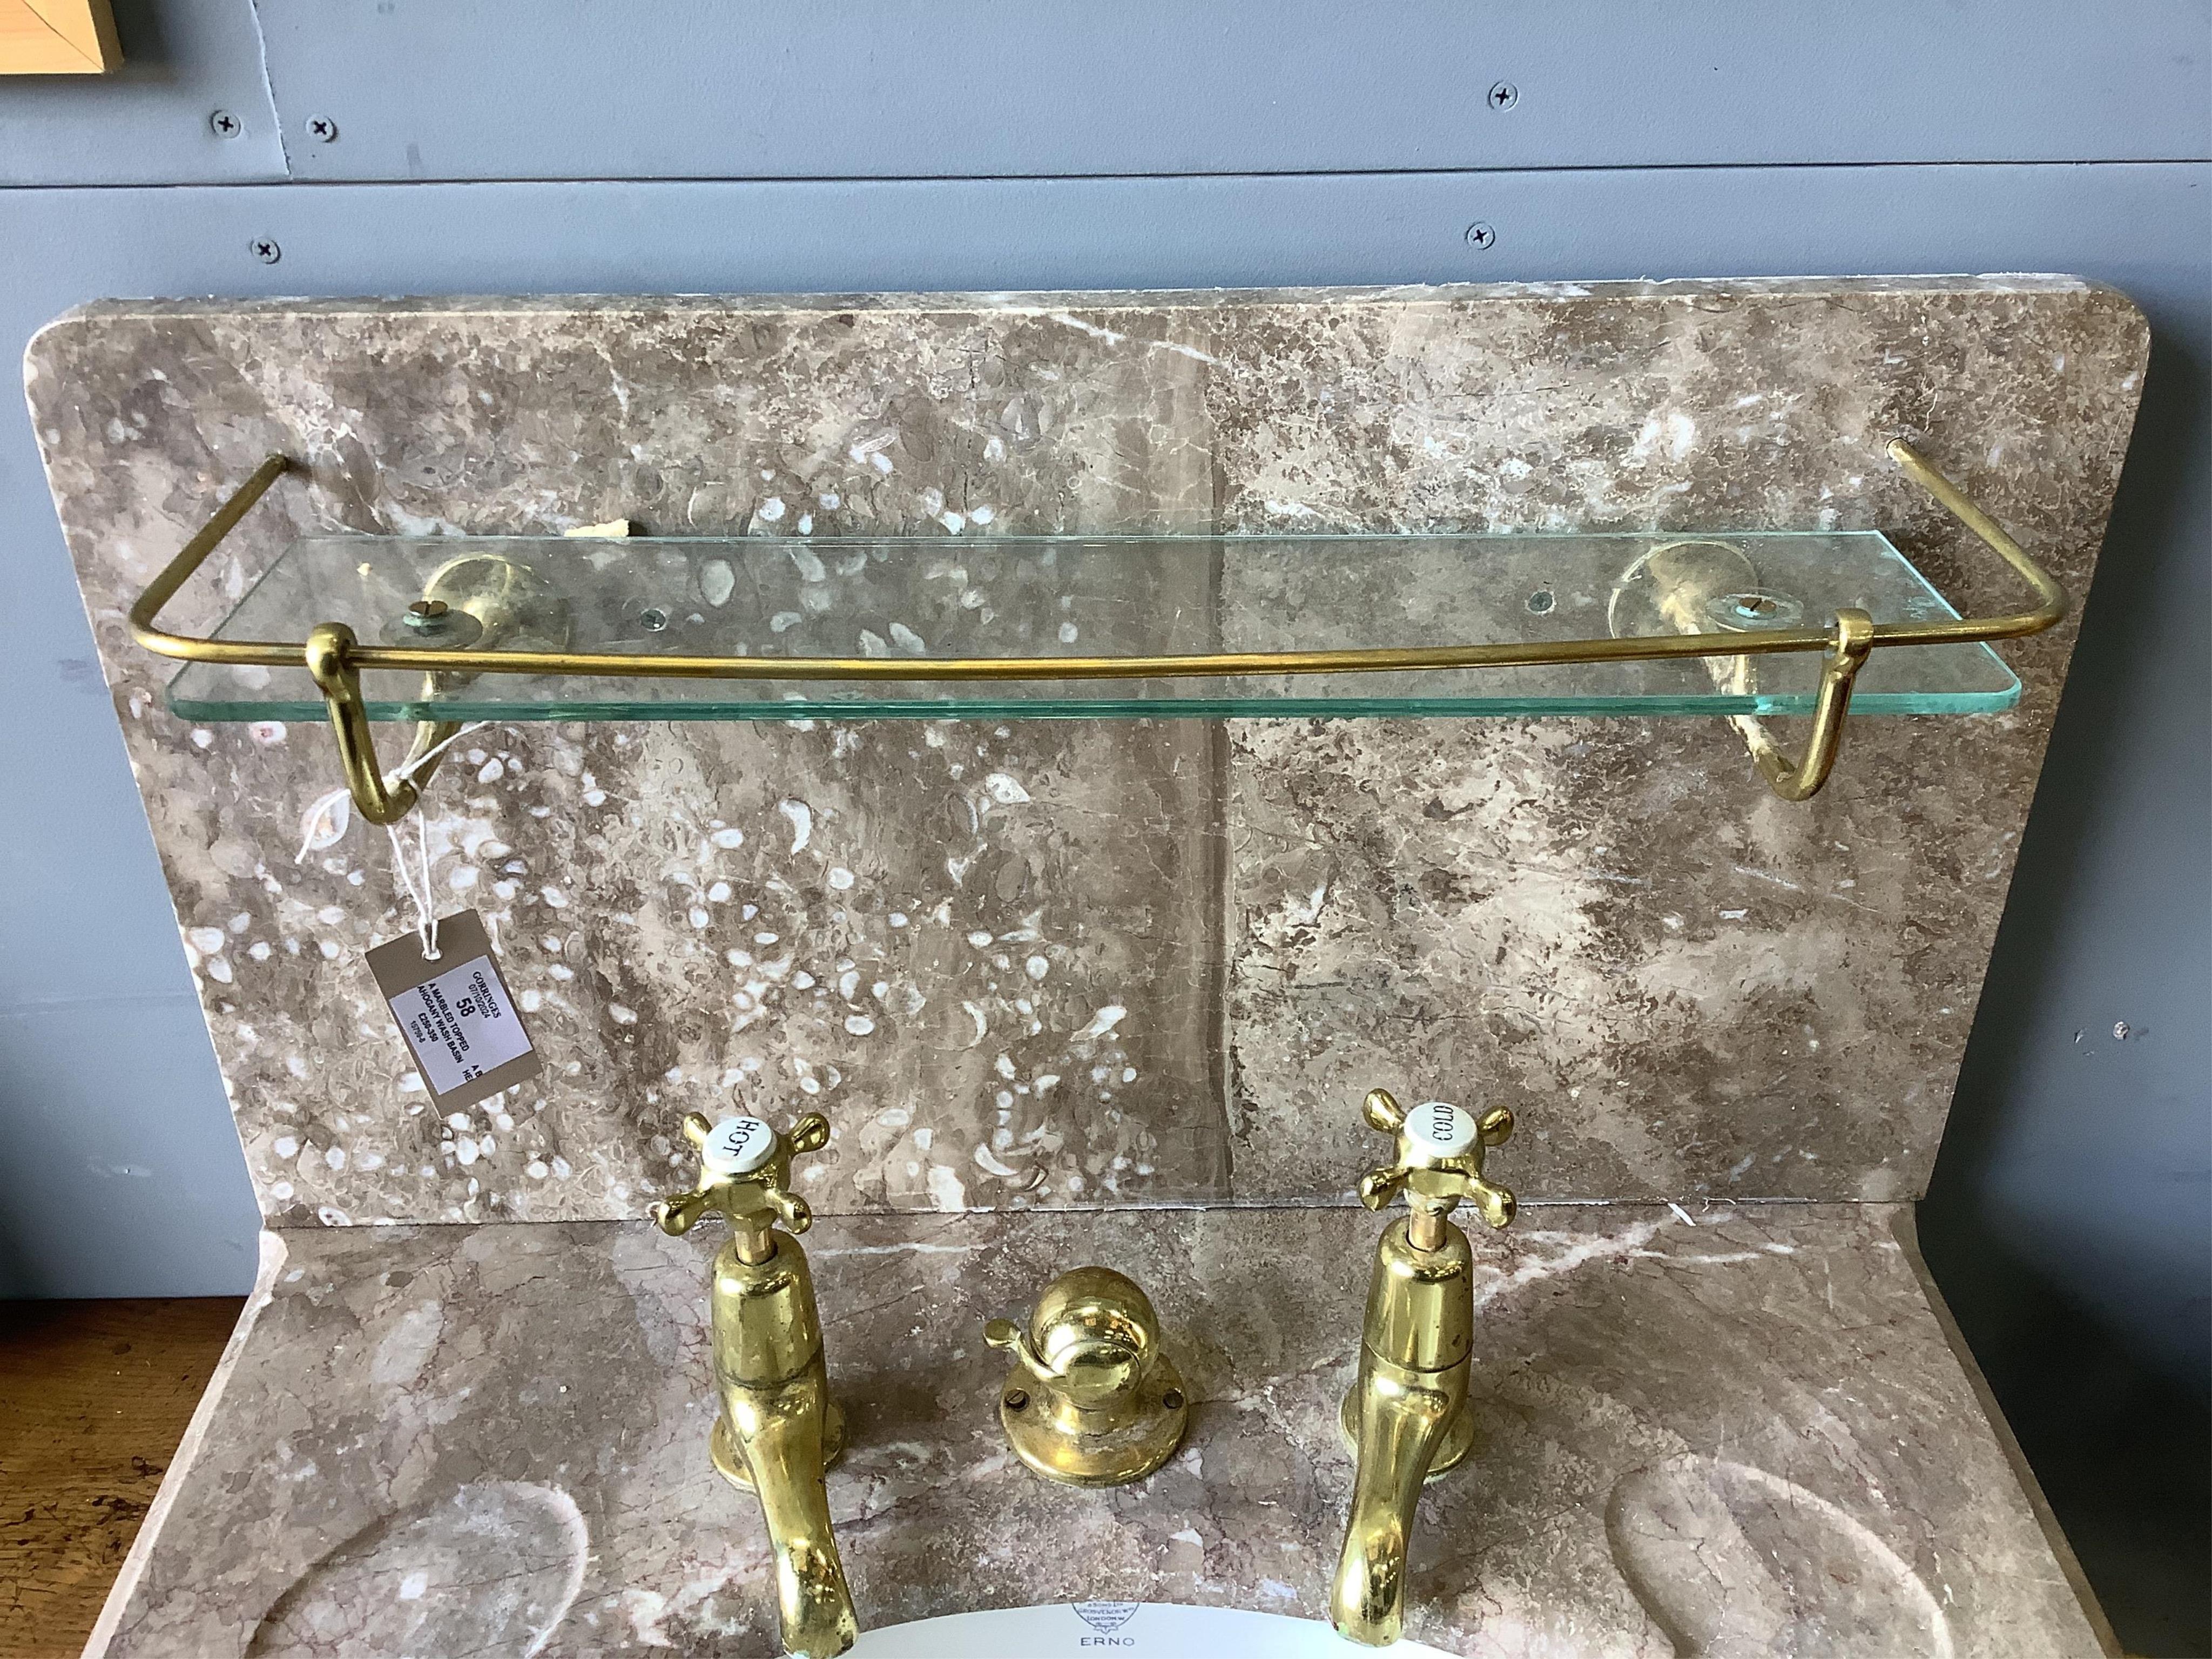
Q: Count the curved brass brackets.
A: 2